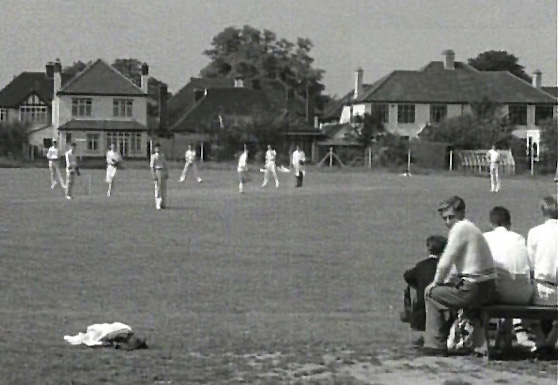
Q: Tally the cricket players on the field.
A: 9